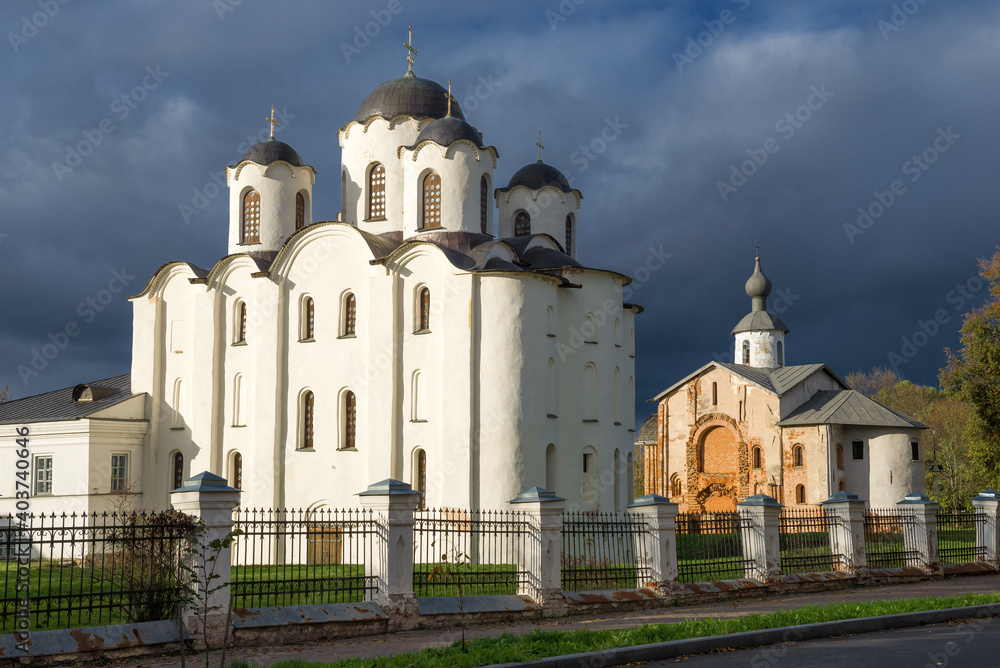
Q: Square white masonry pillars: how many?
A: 8